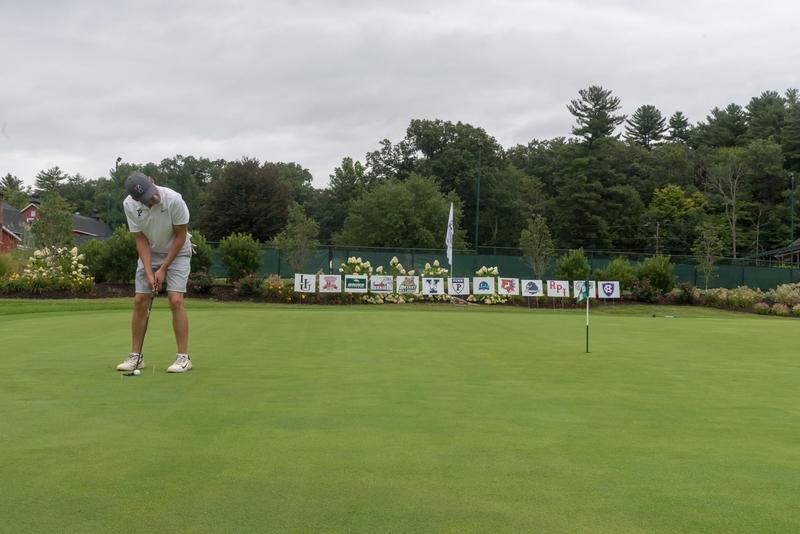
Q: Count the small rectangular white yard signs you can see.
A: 13